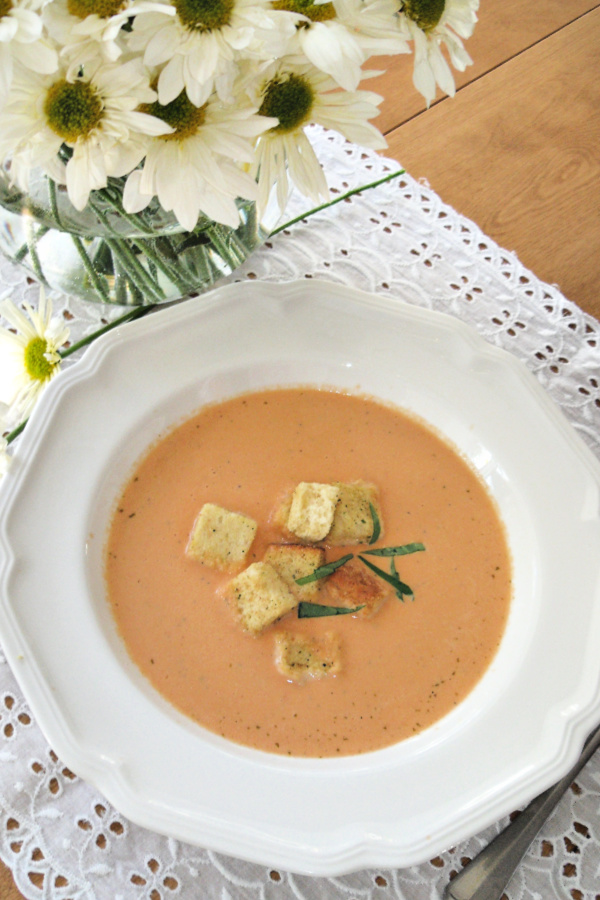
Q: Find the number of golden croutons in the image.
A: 7